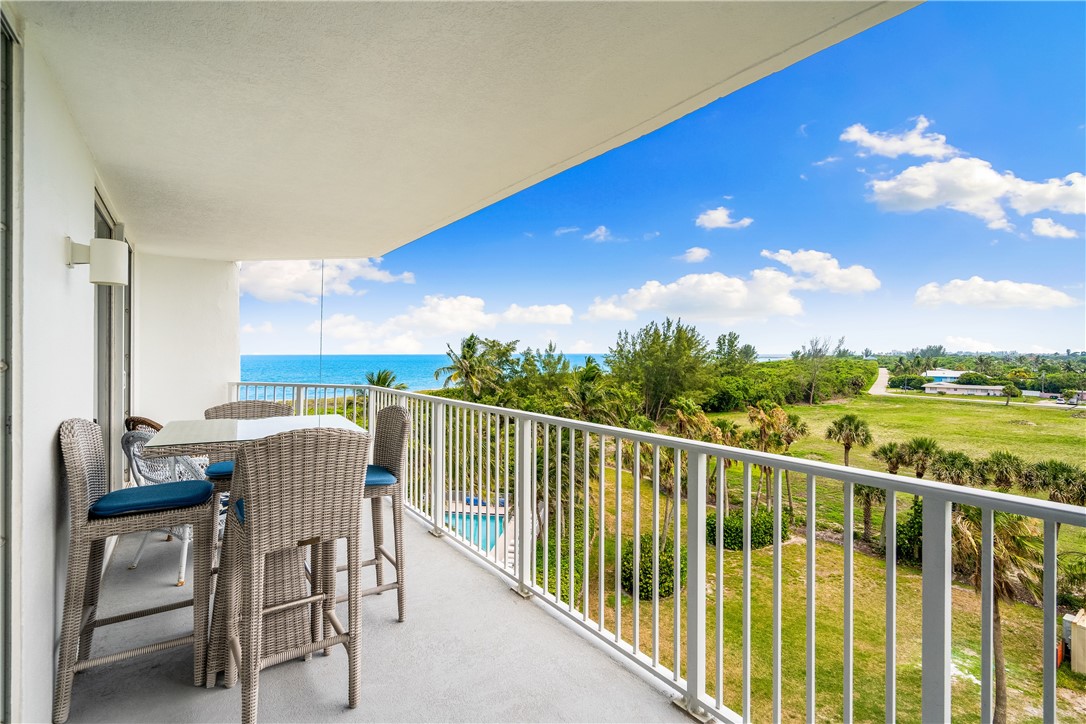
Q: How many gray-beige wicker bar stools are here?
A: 4